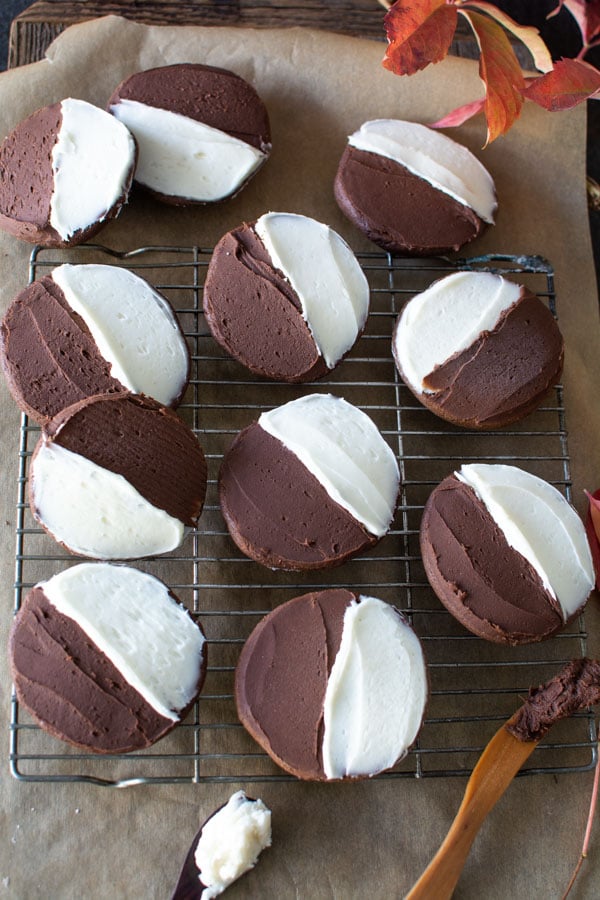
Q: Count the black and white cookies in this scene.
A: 11